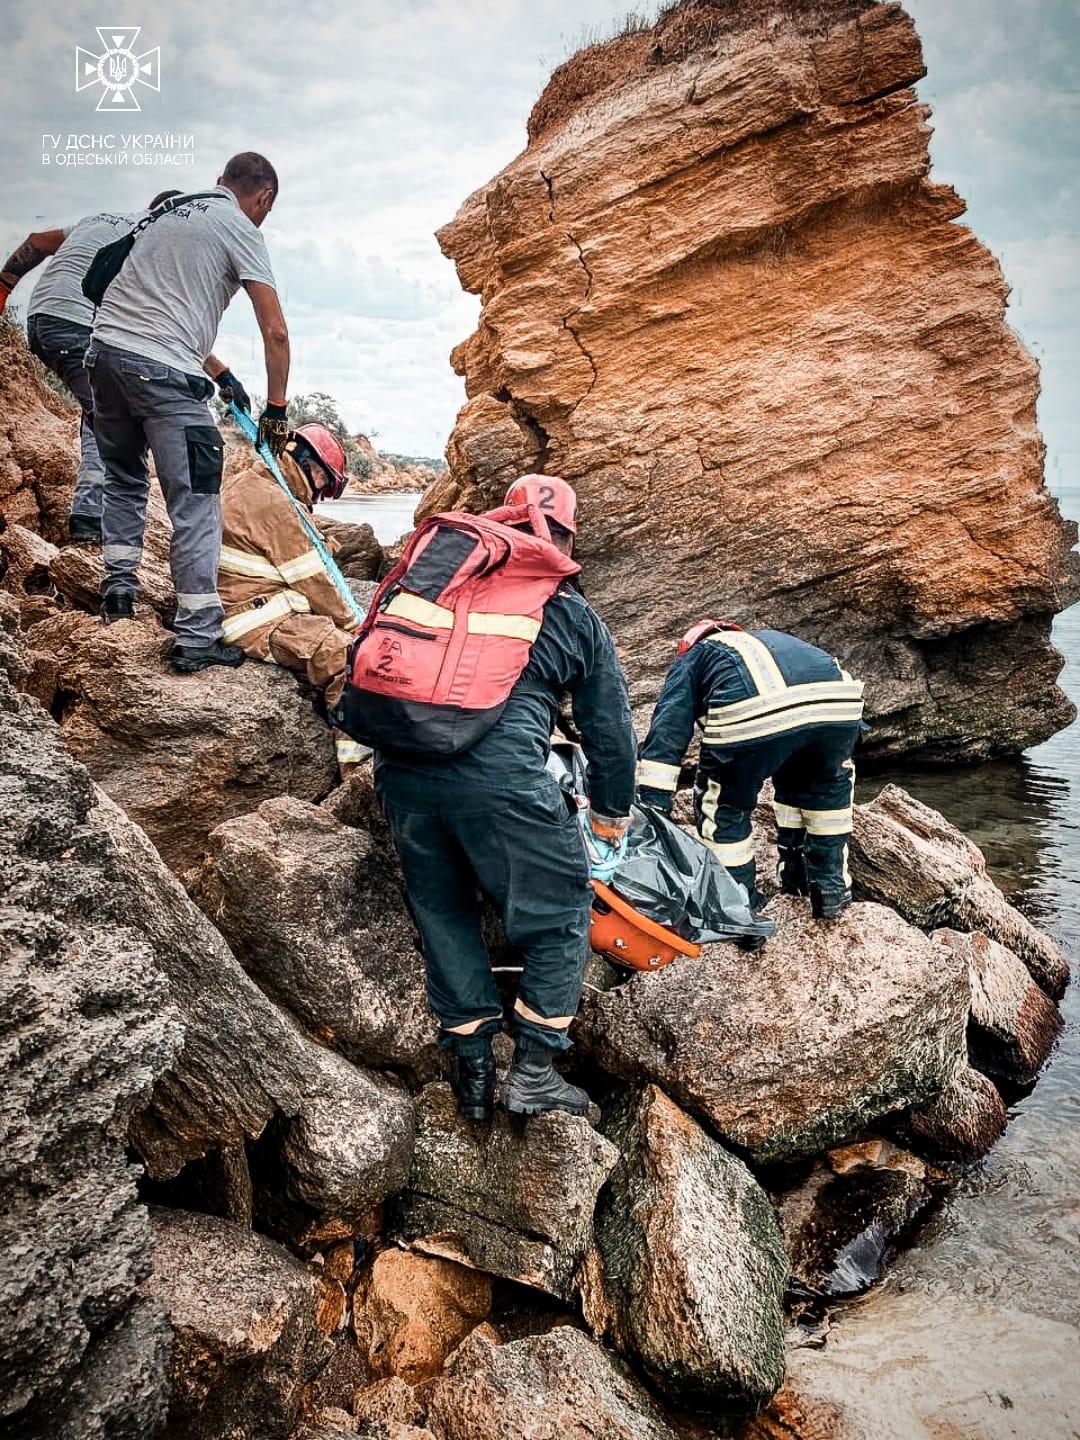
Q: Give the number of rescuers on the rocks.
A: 5